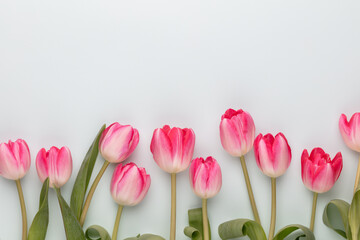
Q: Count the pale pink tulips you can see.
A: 10